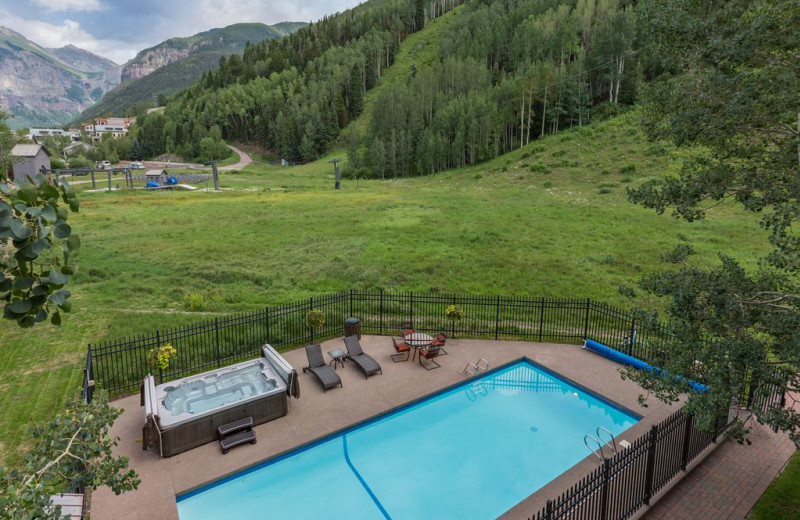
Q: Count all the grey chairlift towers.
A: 2